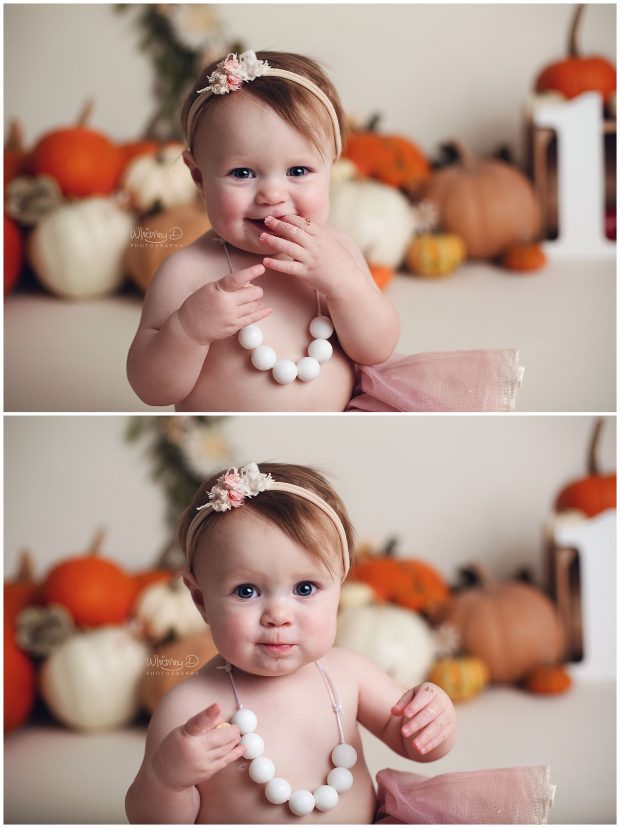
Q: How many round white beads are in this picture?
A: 14